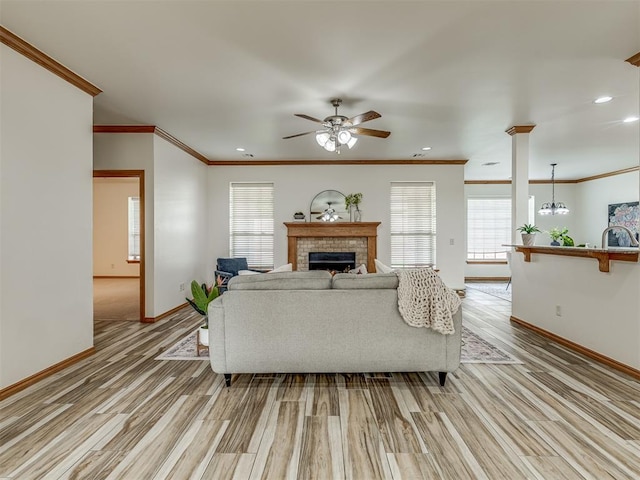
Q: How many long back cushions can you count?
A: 2